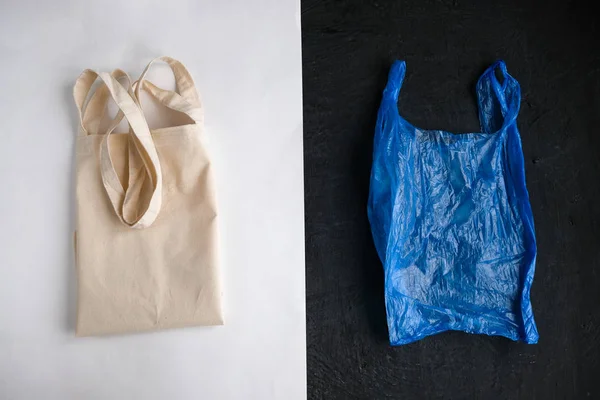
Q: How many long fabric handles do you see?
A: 2